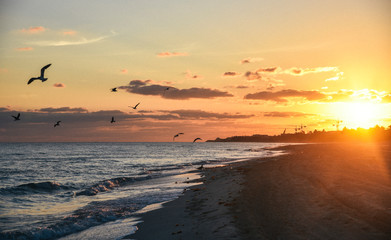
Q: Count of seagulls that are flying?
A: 9